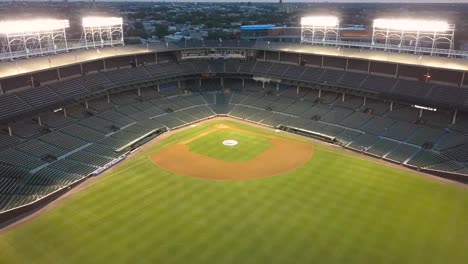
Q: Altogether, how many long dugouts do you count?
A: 2